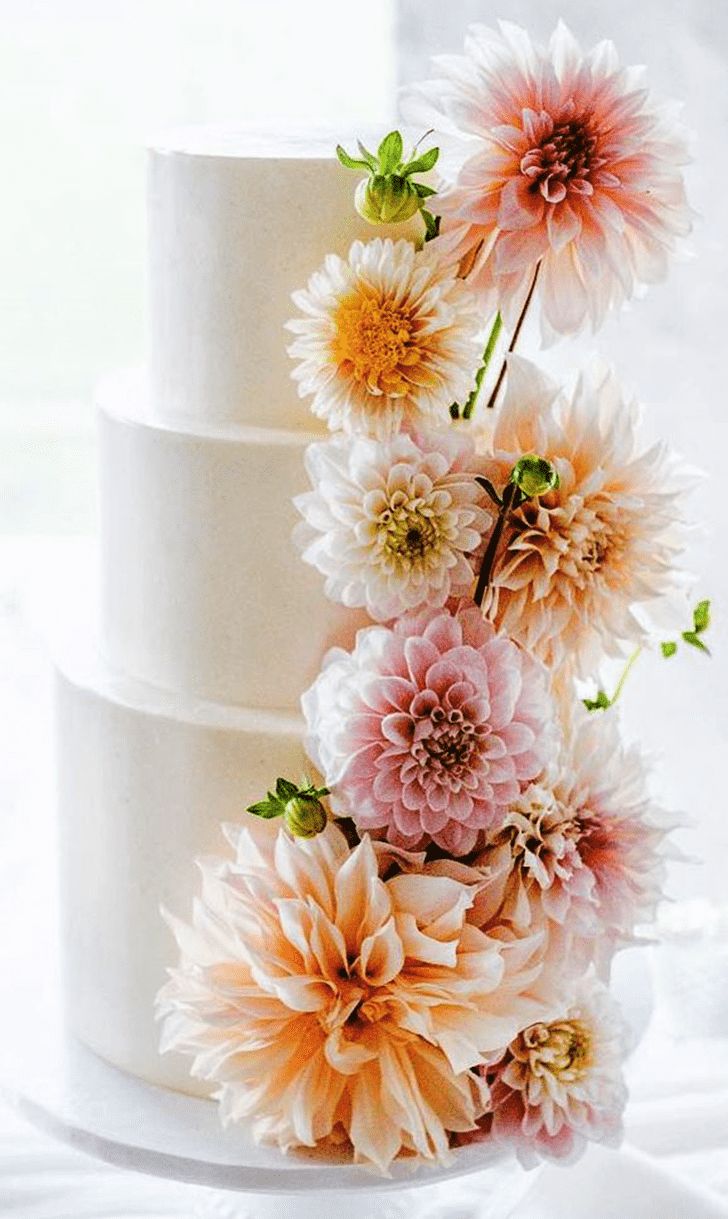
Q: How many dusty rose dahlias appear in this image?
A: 1